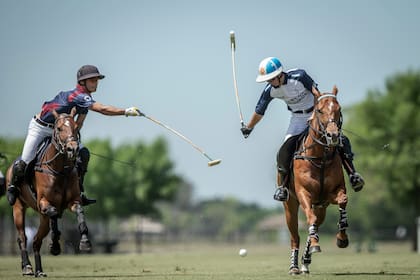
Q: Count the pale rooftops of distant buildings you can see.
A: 2